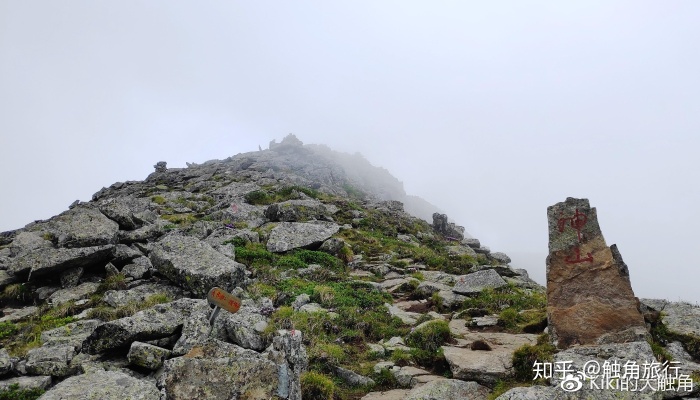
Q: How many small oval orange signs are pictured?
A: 1